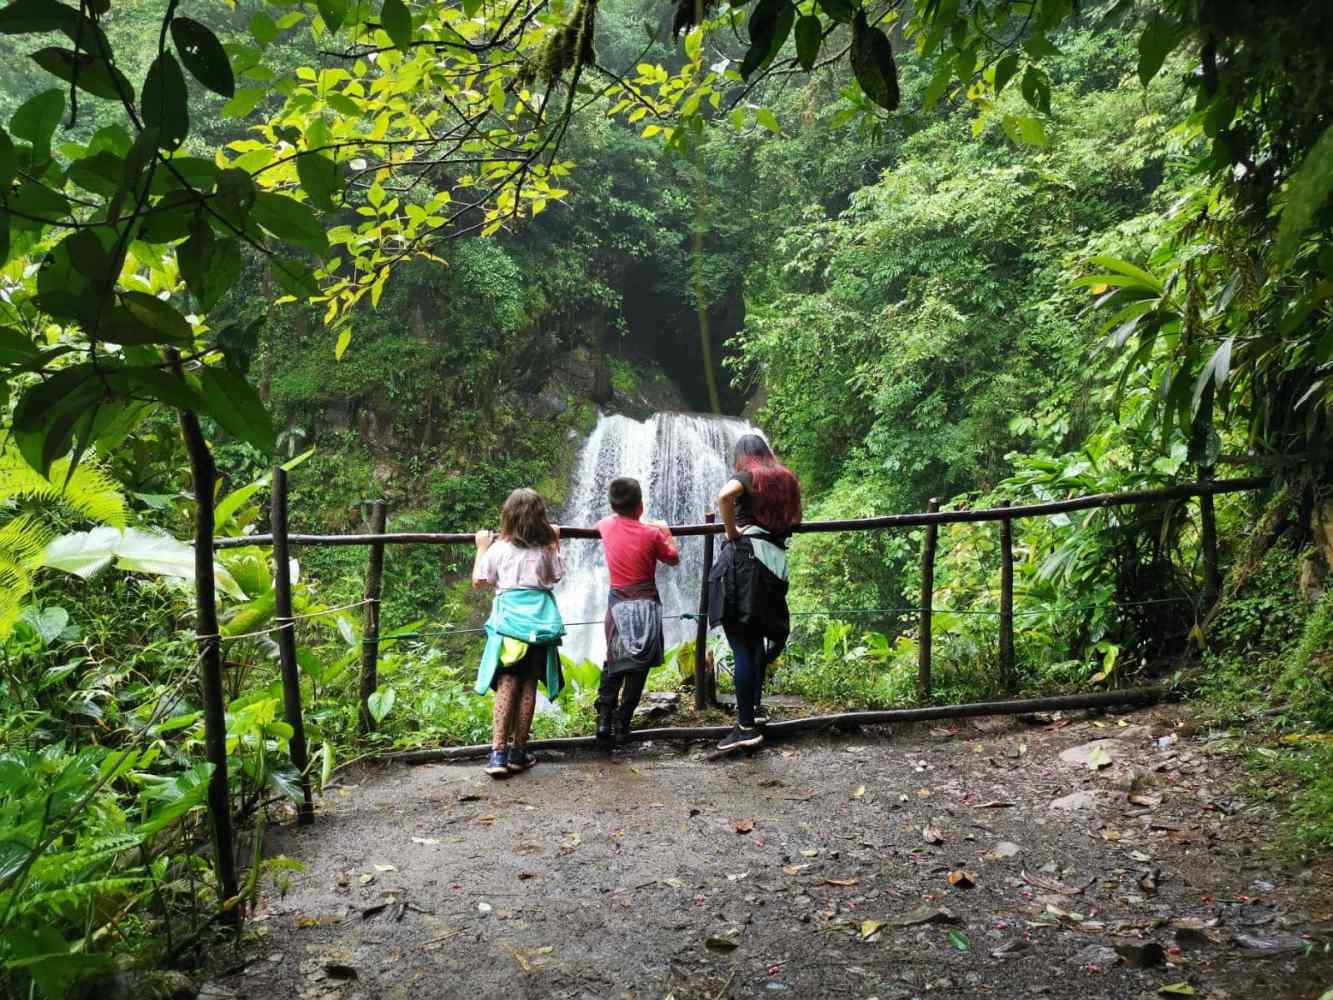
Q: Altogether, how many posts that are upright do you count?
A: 7